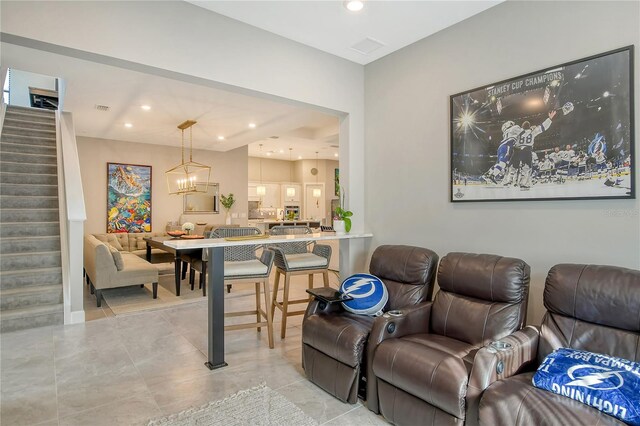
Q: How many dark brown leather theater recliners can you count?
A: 3